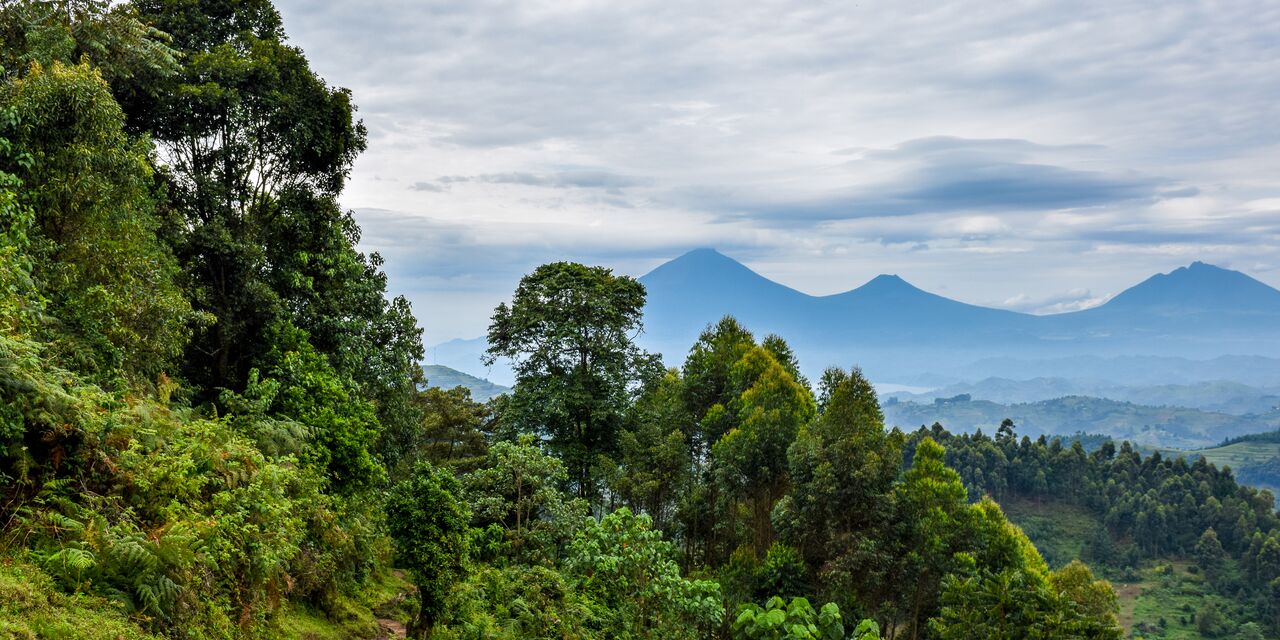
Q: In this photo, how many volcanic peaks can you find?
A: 3